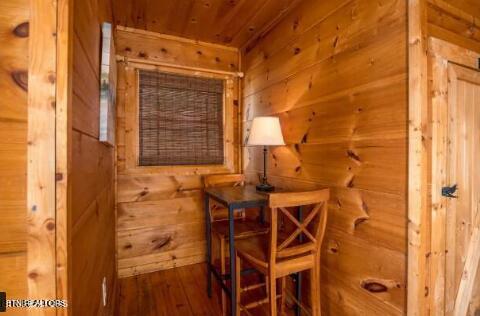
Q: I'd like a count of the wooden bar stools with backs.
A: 2